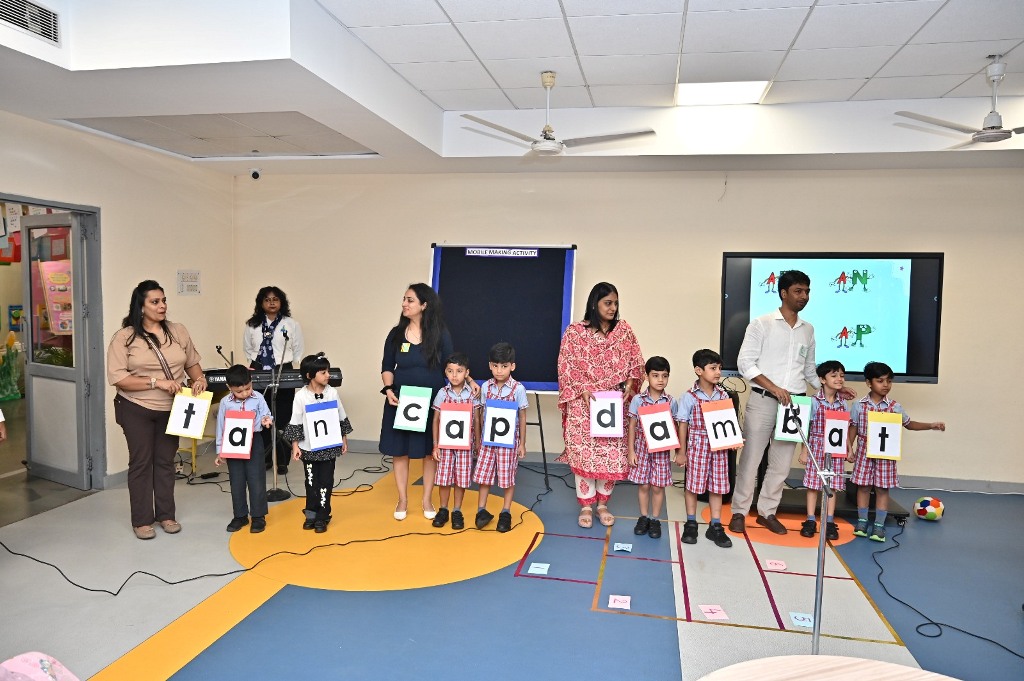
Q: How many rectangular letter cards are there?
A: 12